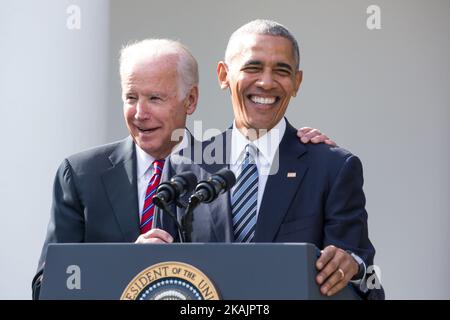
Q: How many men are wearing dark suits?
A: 2